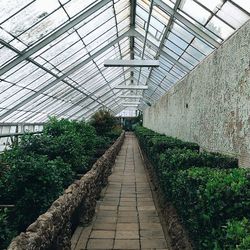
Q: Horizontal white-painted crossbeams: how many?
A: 5